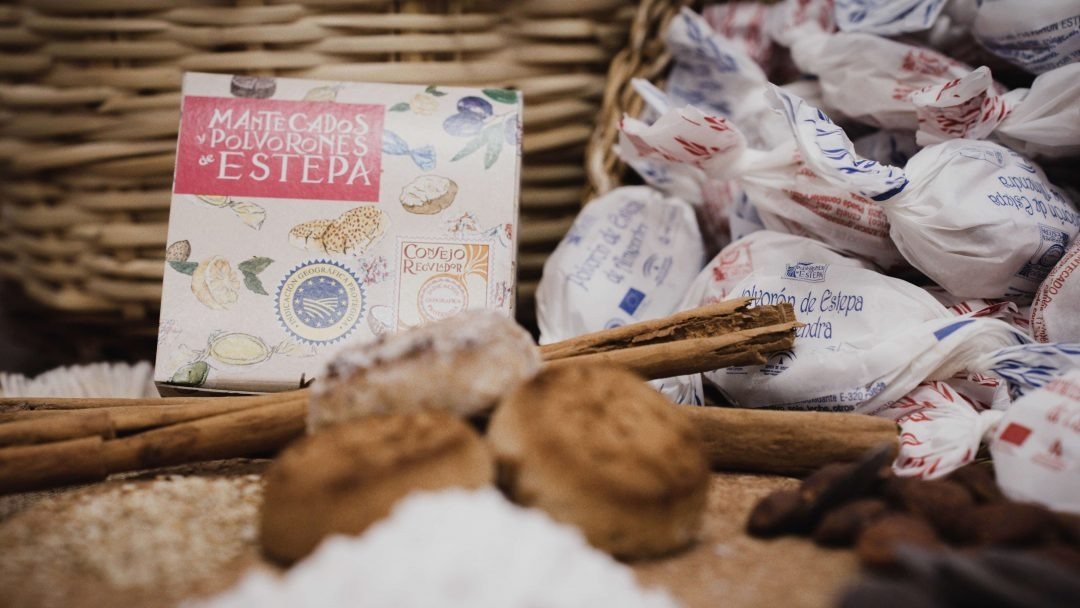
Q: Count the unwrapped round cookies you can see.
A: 3